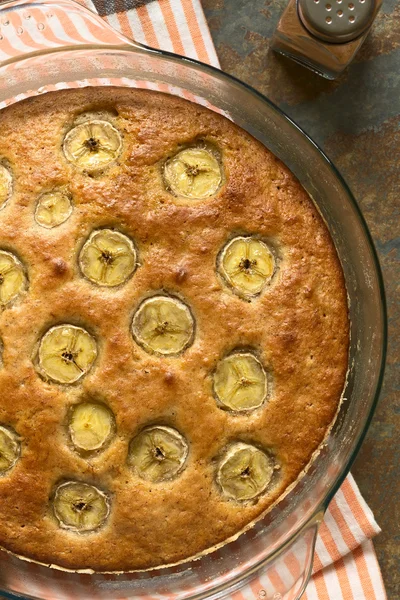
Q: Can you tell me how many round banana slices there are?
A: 15